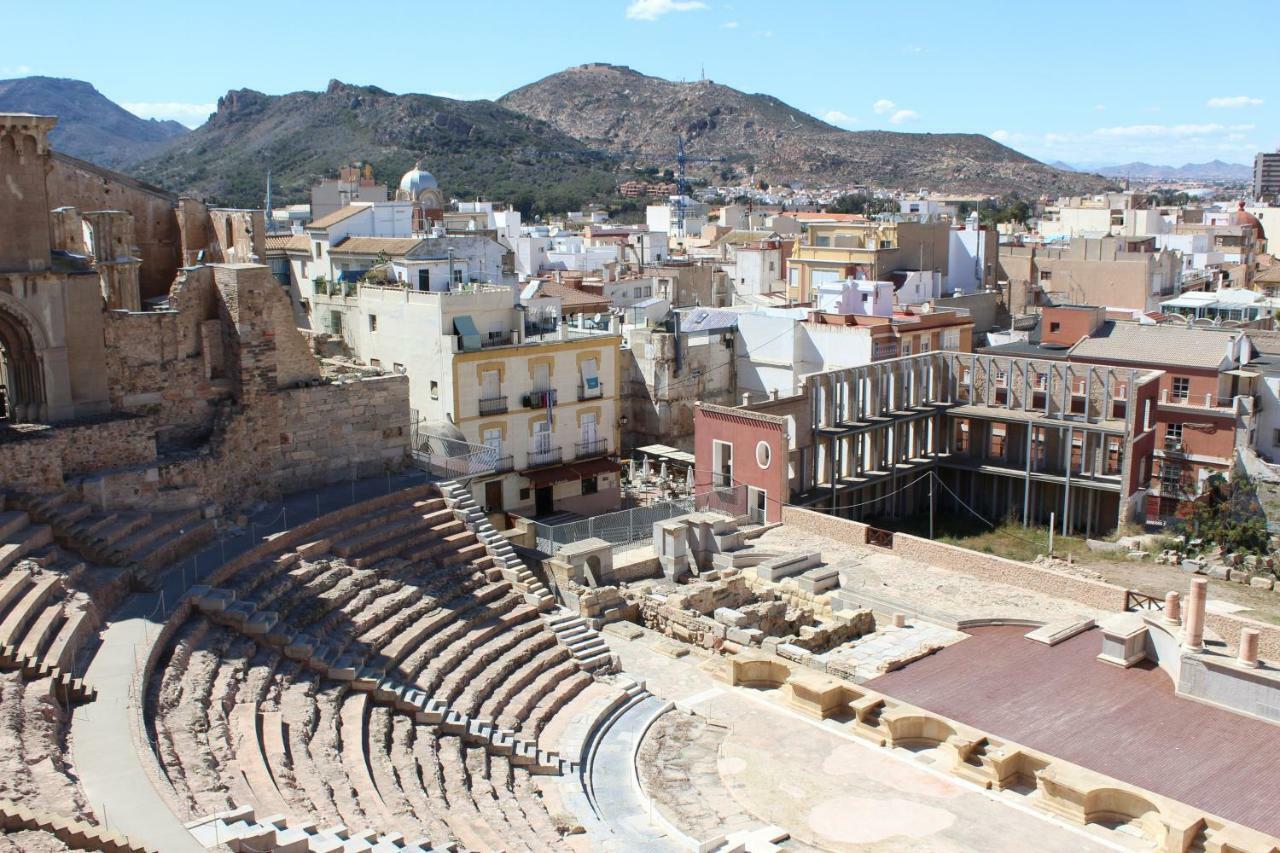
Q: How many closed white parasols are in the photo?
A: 4